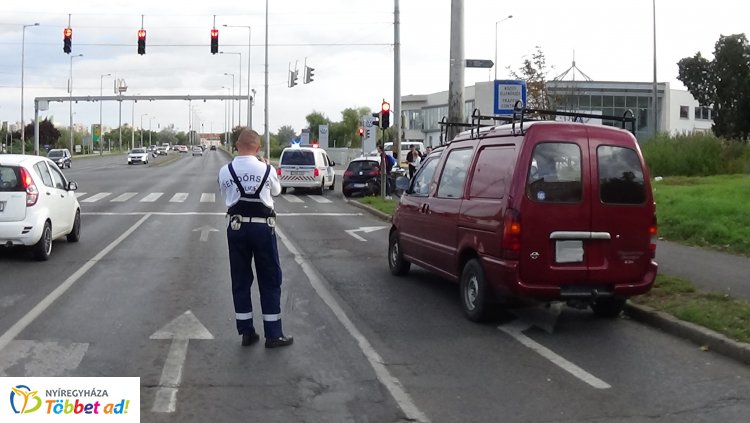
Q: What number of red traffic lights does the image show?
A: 5